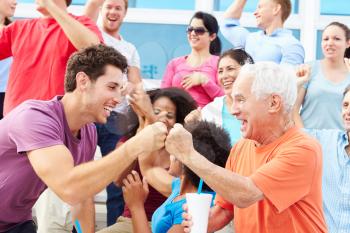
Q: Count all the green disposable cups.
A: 0